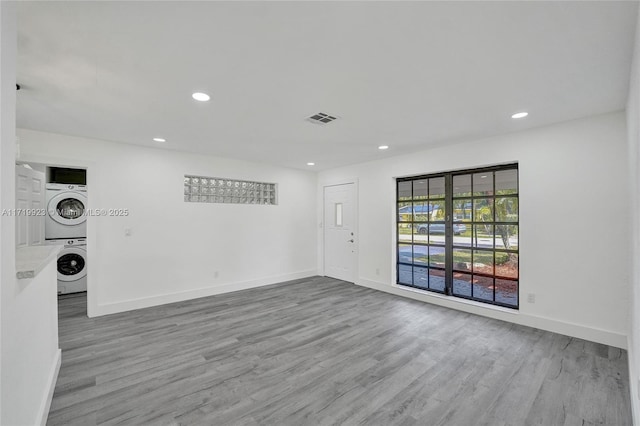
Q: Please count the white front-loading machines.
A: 2